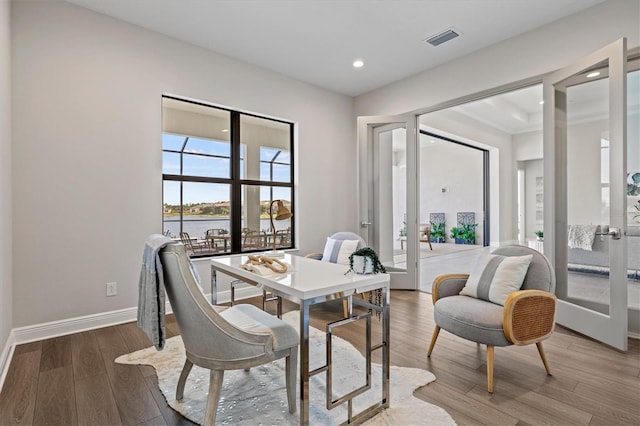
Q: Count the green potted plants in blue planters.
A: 2